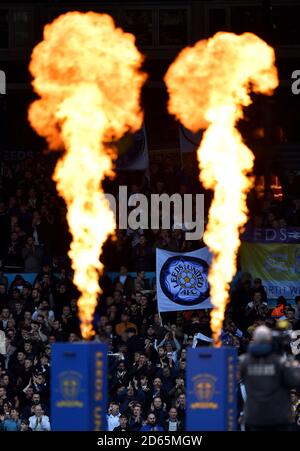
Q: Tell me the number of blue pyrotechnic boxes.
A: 2